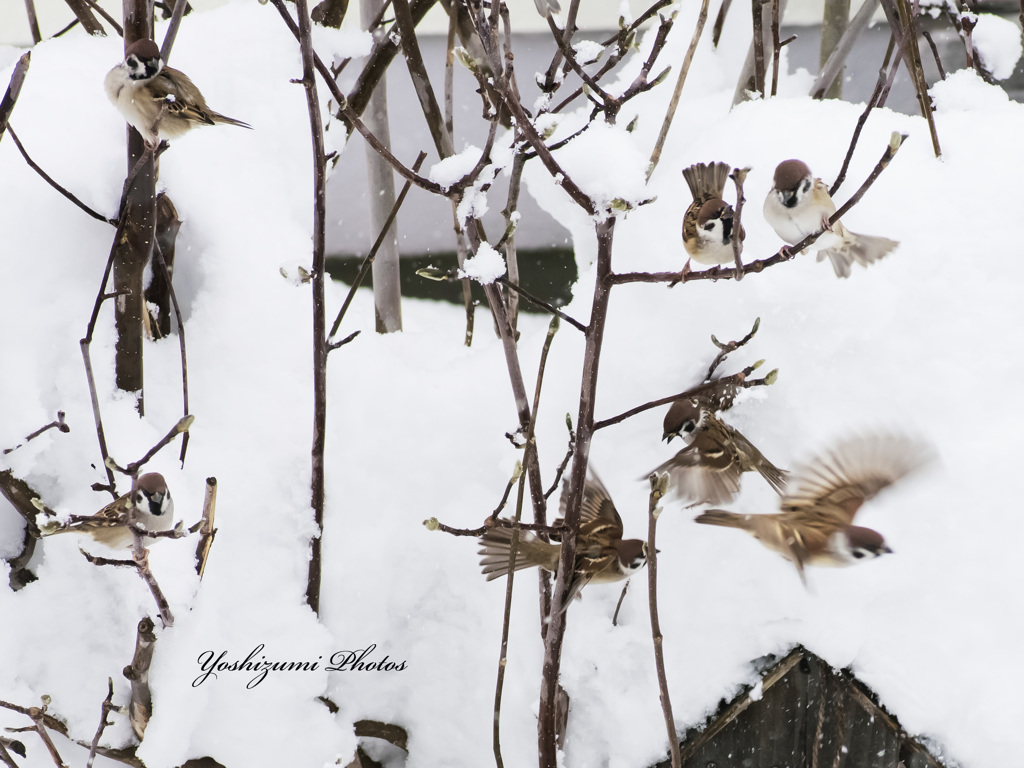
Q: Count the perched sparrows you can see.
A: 4